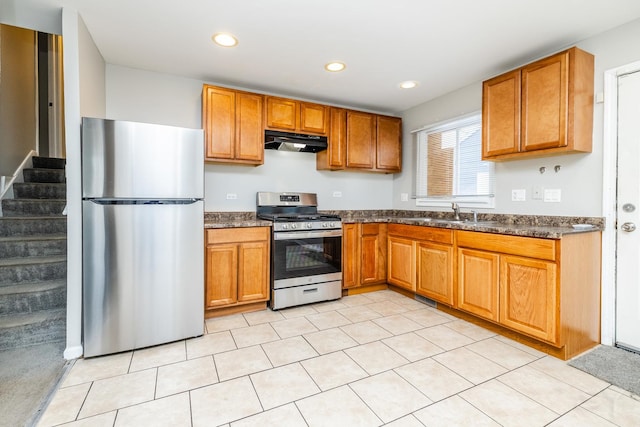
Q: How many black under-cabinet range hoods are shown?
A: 1